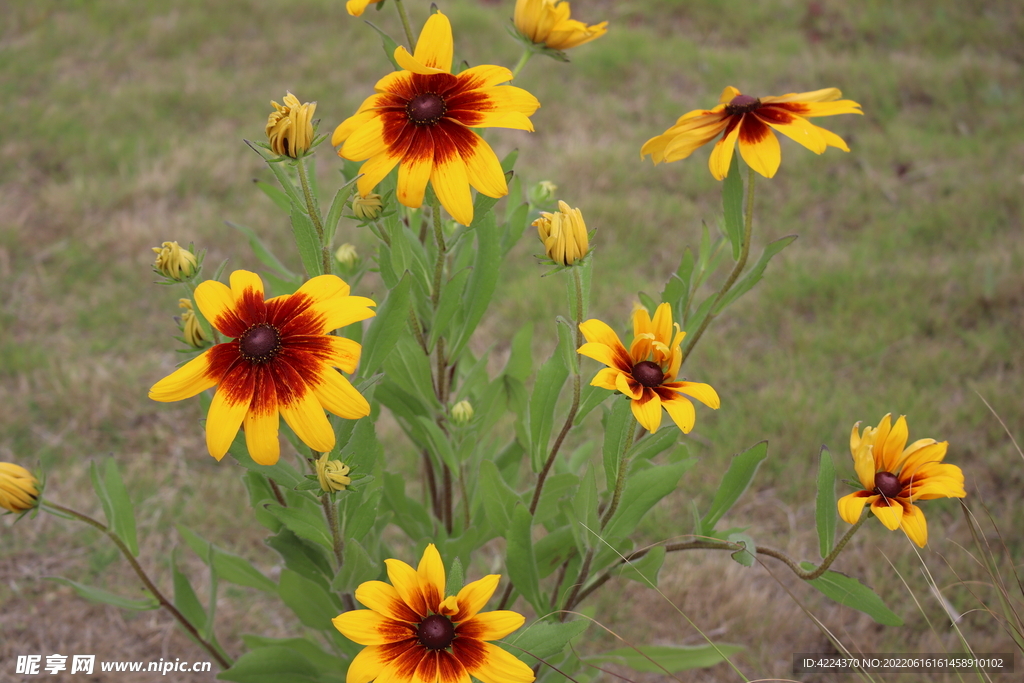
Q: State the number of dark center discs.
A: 6